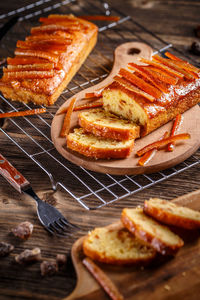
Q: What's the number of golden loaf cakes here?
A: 2